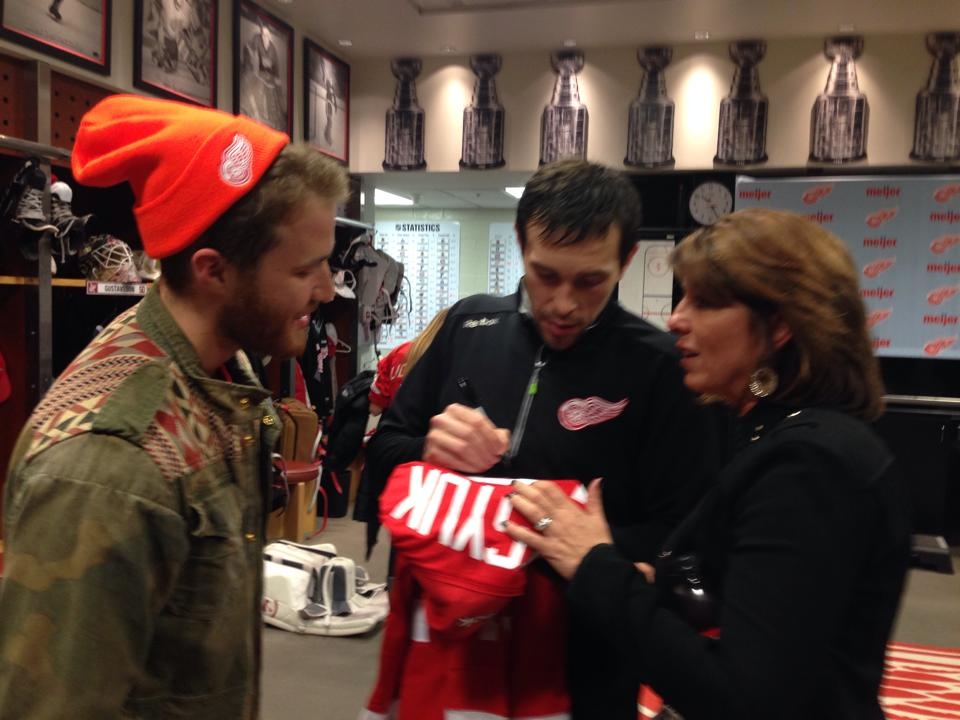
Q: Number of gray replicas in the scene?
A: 7